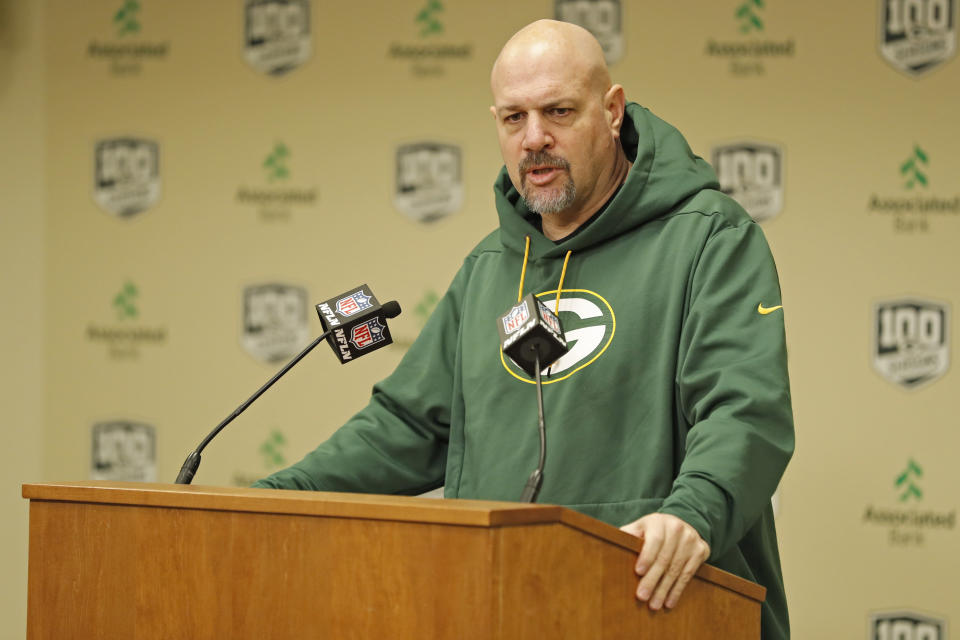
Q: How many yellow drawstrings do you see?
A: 2